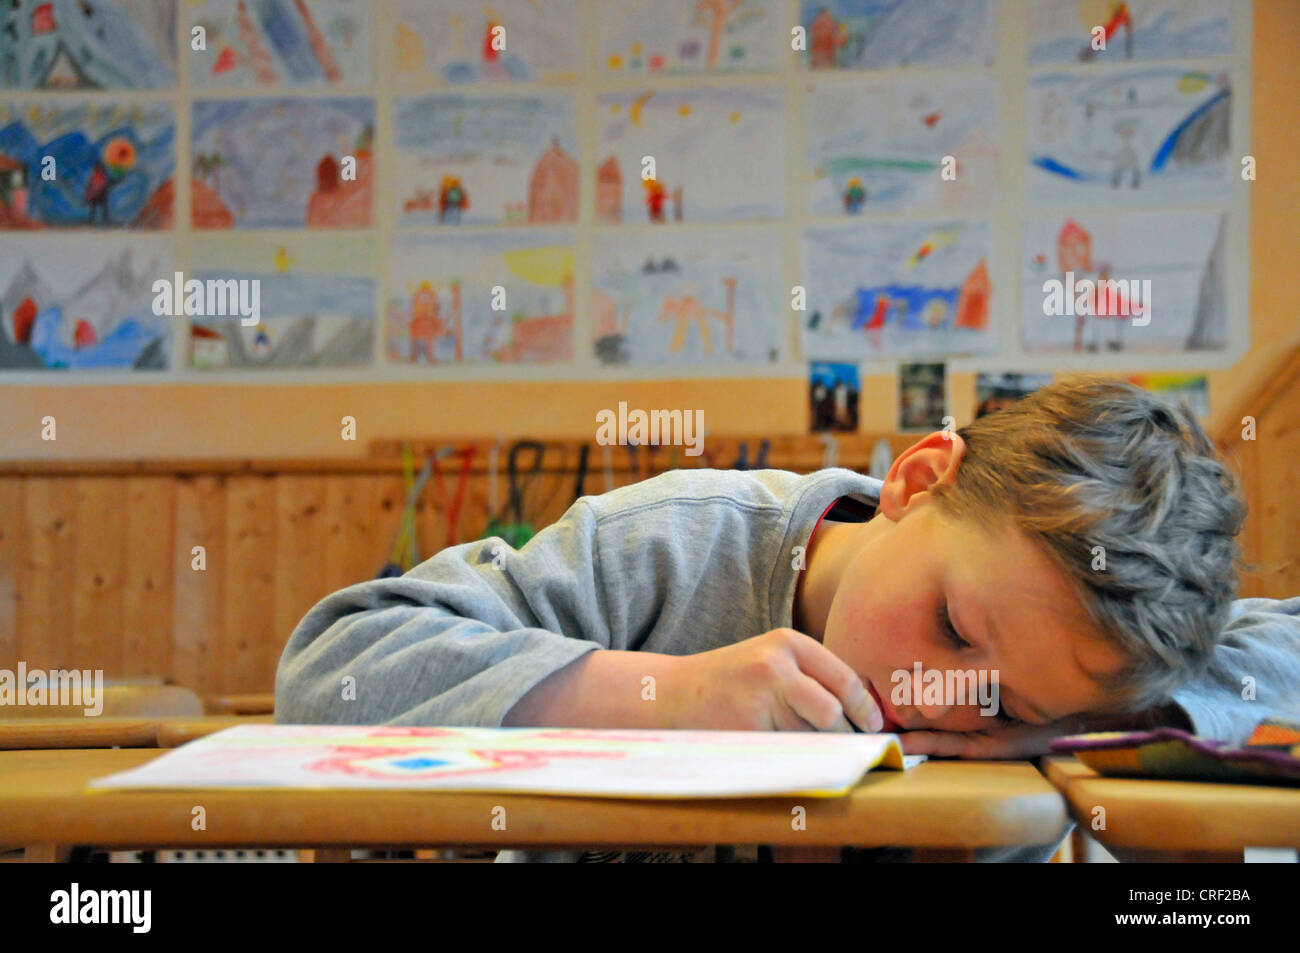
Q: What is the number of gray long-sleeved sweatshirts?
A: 1